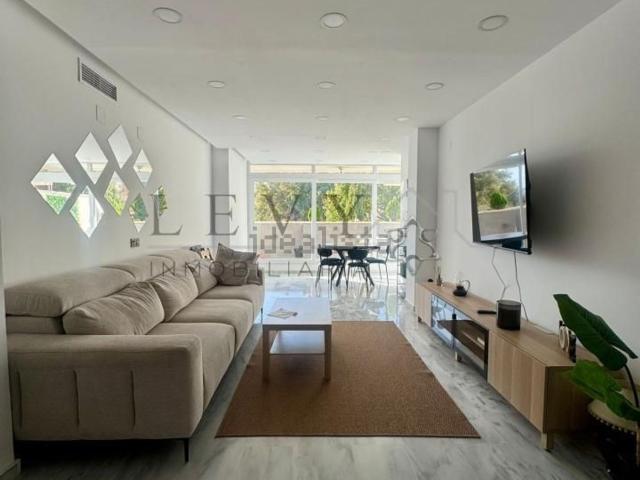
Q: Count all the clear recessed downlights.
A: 9